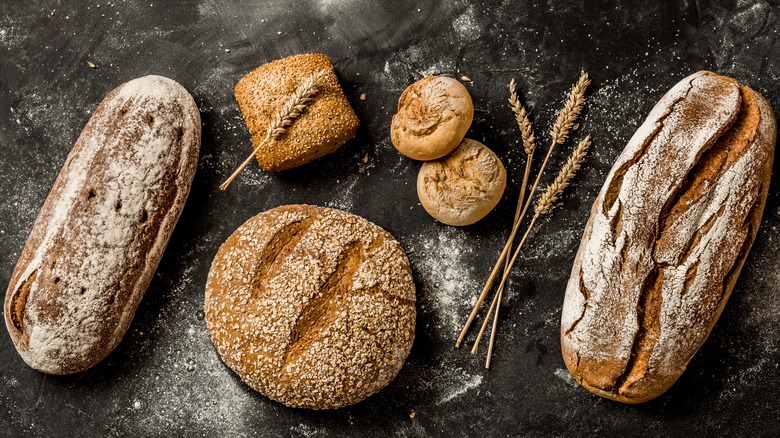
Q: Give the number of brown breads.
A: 6